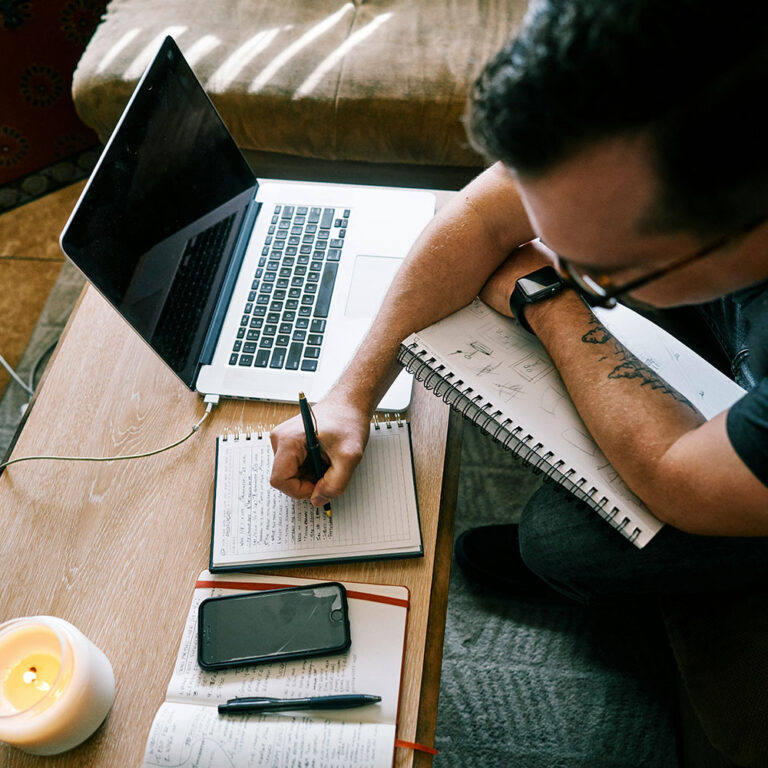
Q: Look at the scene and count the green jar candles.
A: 0